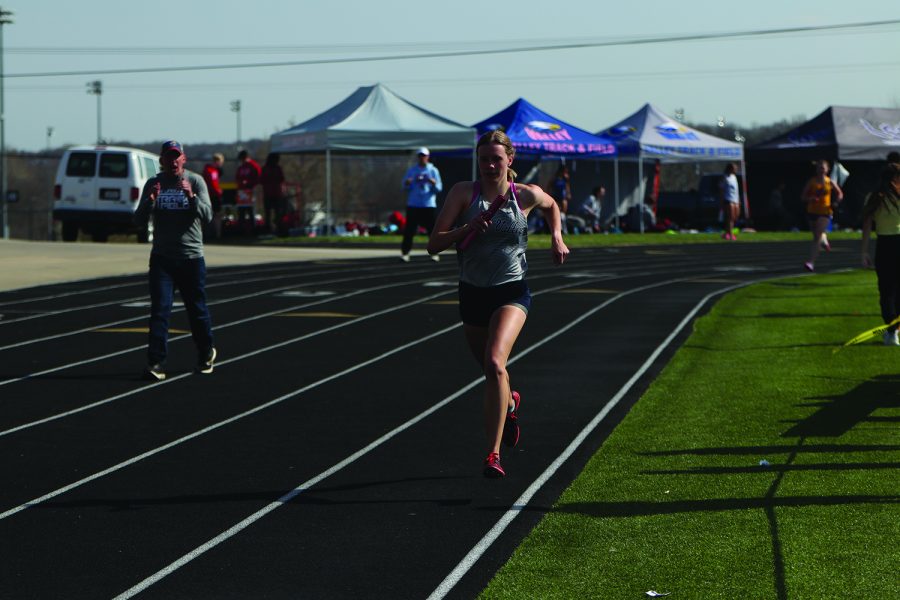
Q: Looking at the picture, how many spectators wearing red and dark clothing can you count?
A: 3